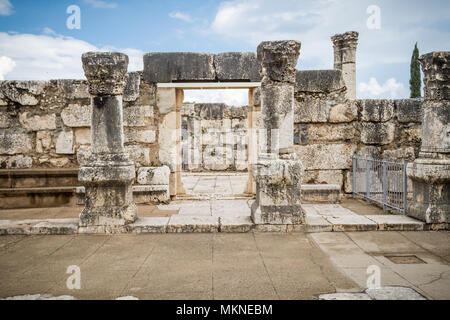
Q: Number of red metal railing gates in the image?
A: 0